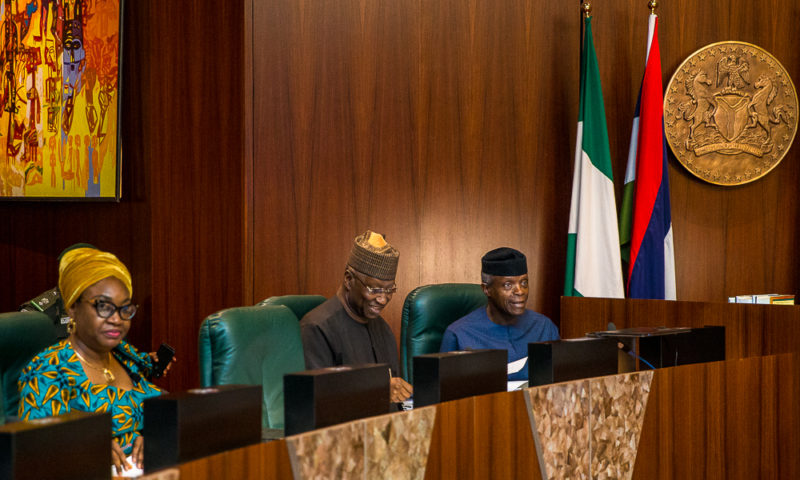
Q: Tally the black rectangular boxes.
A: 6